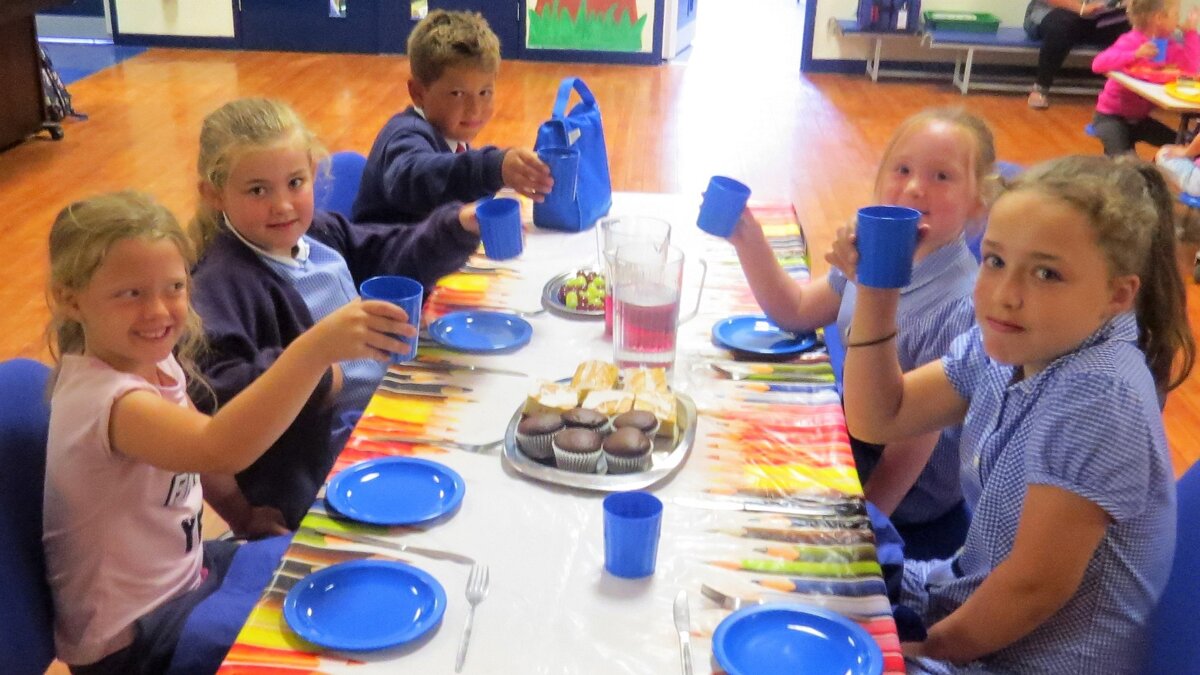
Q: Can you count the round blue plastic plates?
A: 5